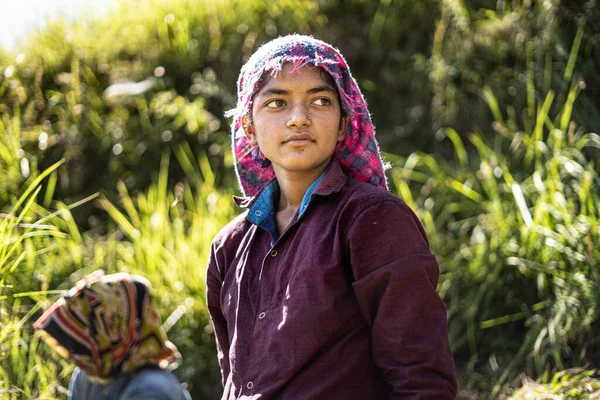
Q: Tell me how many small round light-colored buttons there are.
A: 4